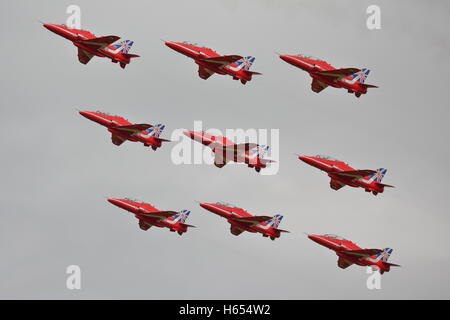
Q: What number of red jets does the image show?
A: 9